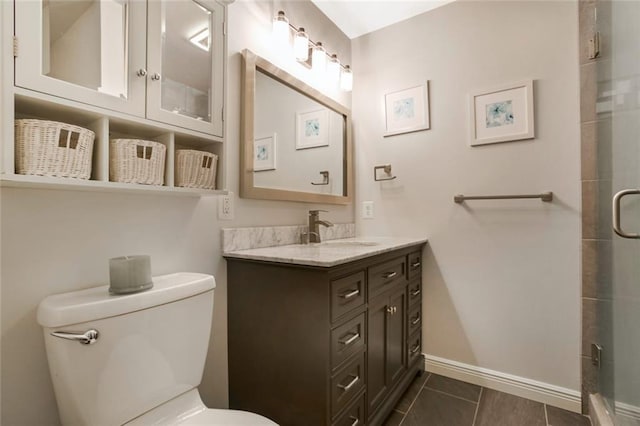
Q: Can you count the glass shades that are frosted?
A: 5